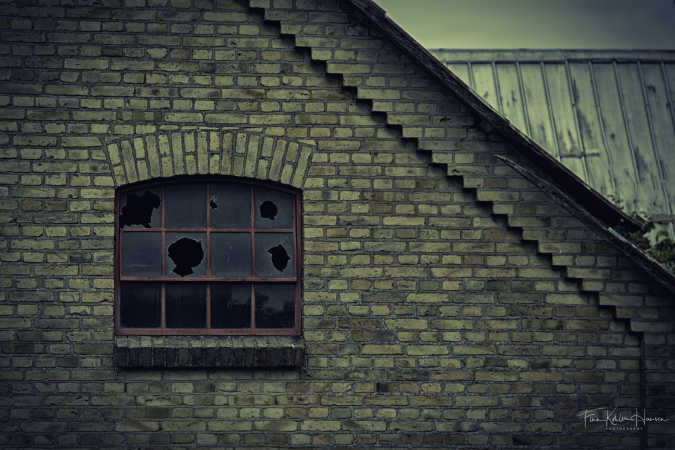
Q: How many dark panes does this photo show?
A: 4